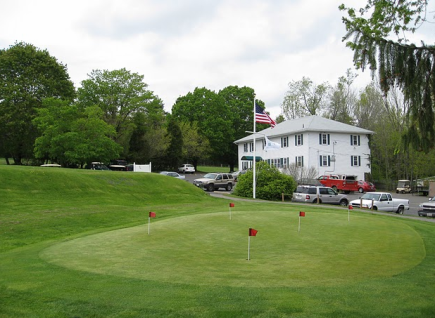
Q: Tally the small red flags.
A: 5